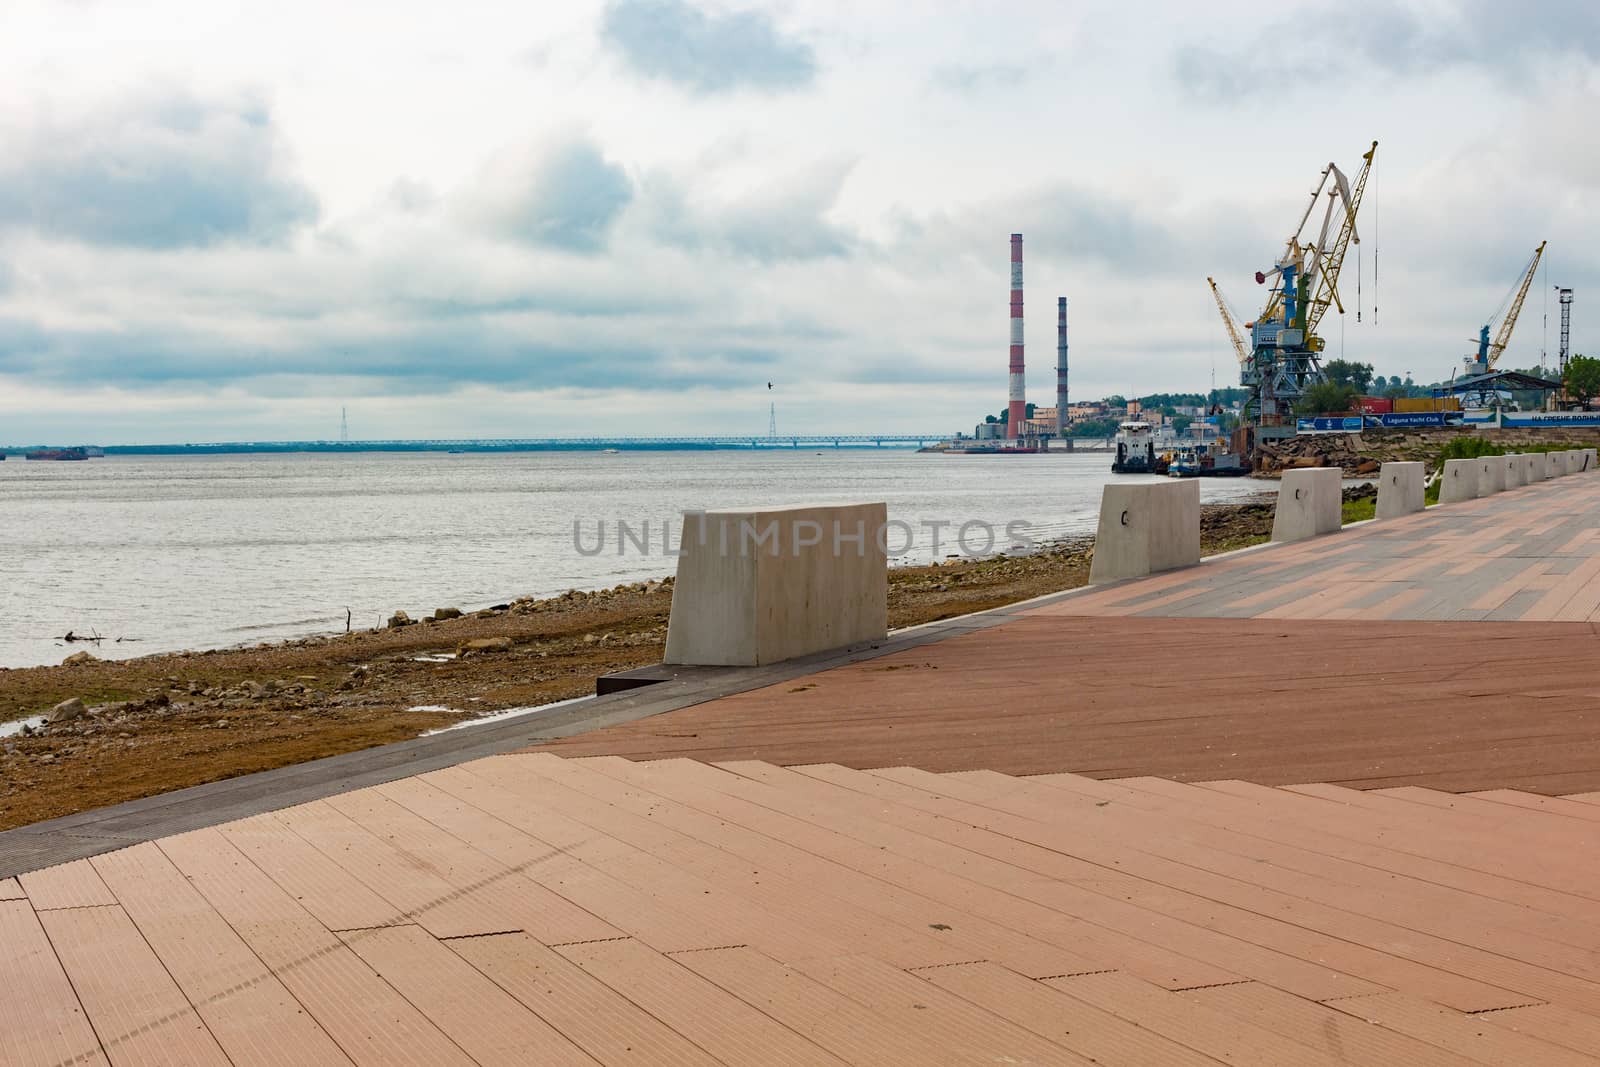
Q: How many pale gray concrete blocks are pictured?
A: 11